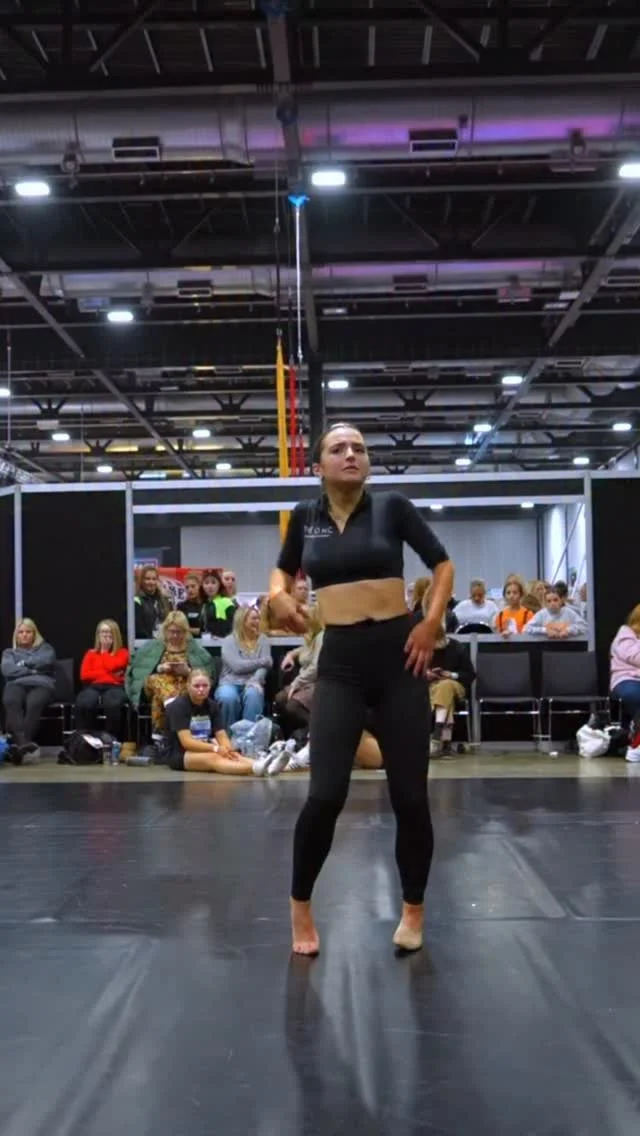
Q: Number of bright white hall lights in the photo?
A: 15